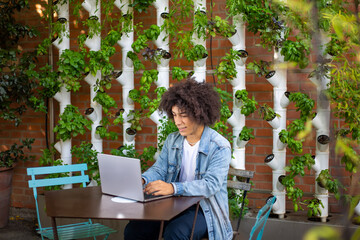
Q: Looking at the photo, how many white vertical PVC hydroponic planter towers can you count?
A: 8